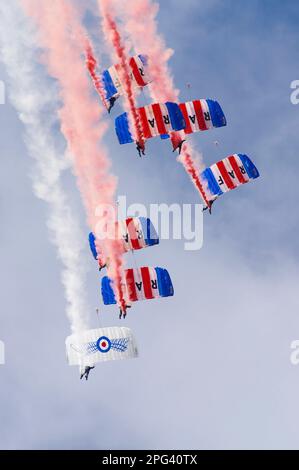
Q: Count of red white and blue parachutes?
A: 6